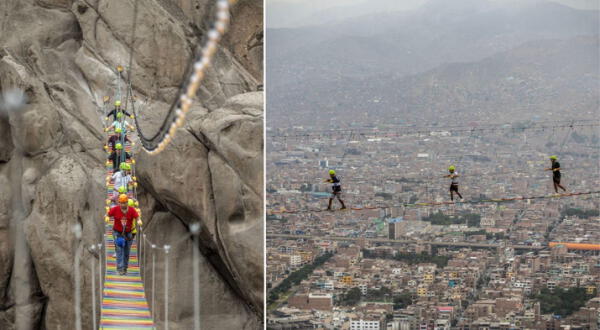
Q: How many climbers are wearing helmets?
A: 11